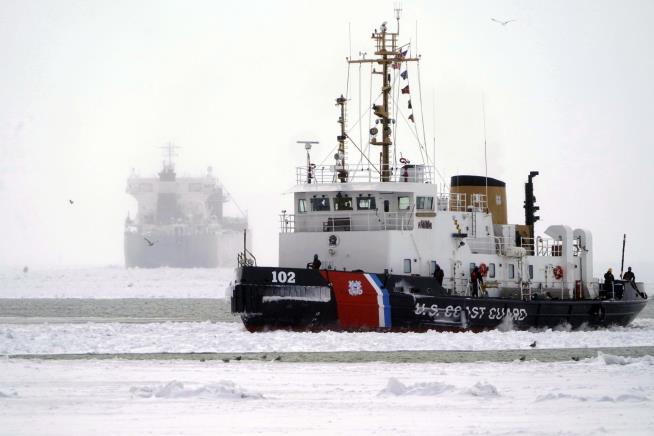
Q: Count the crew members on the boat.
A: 5